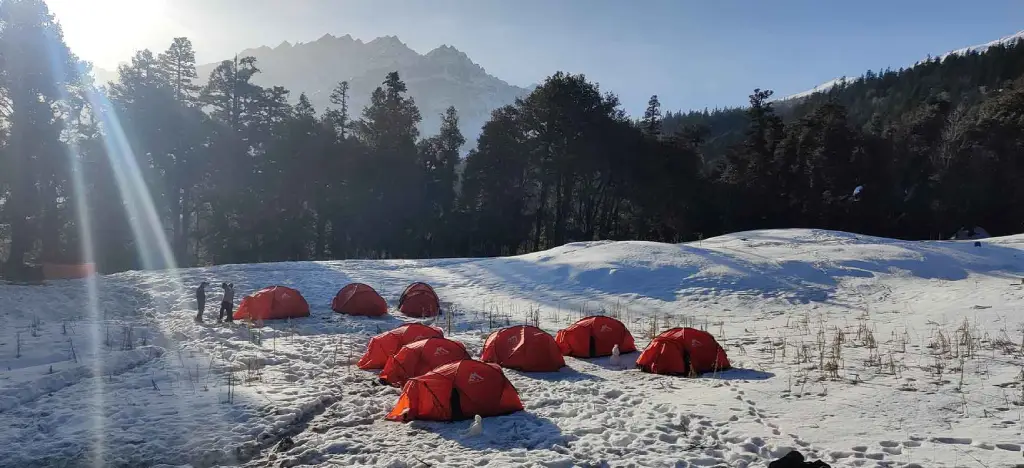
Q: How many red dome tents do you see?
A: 9